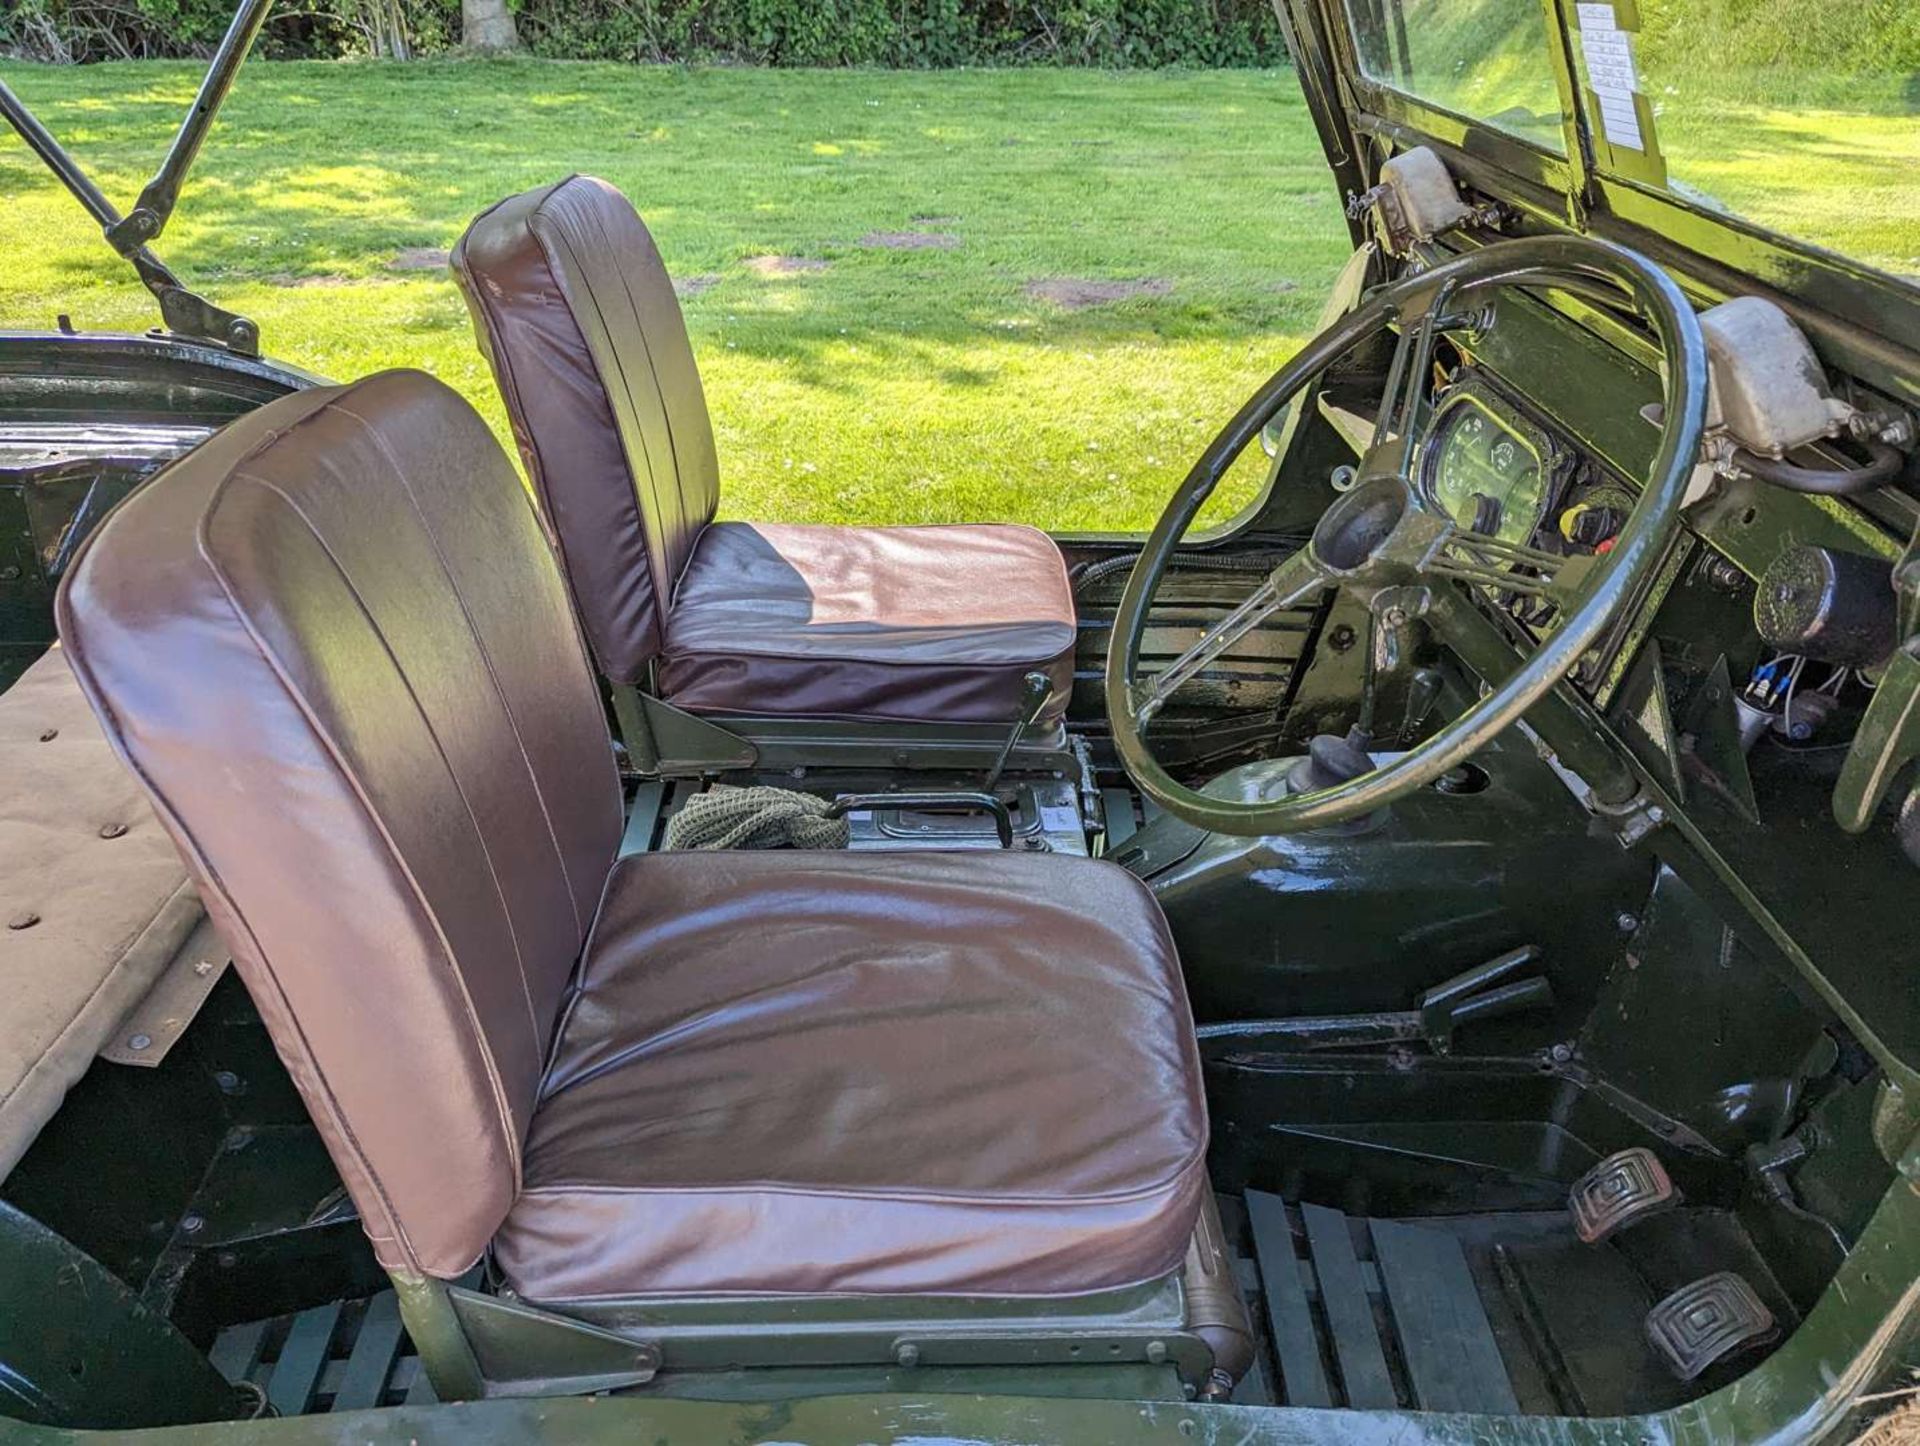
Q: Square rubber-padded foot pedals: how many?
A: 2